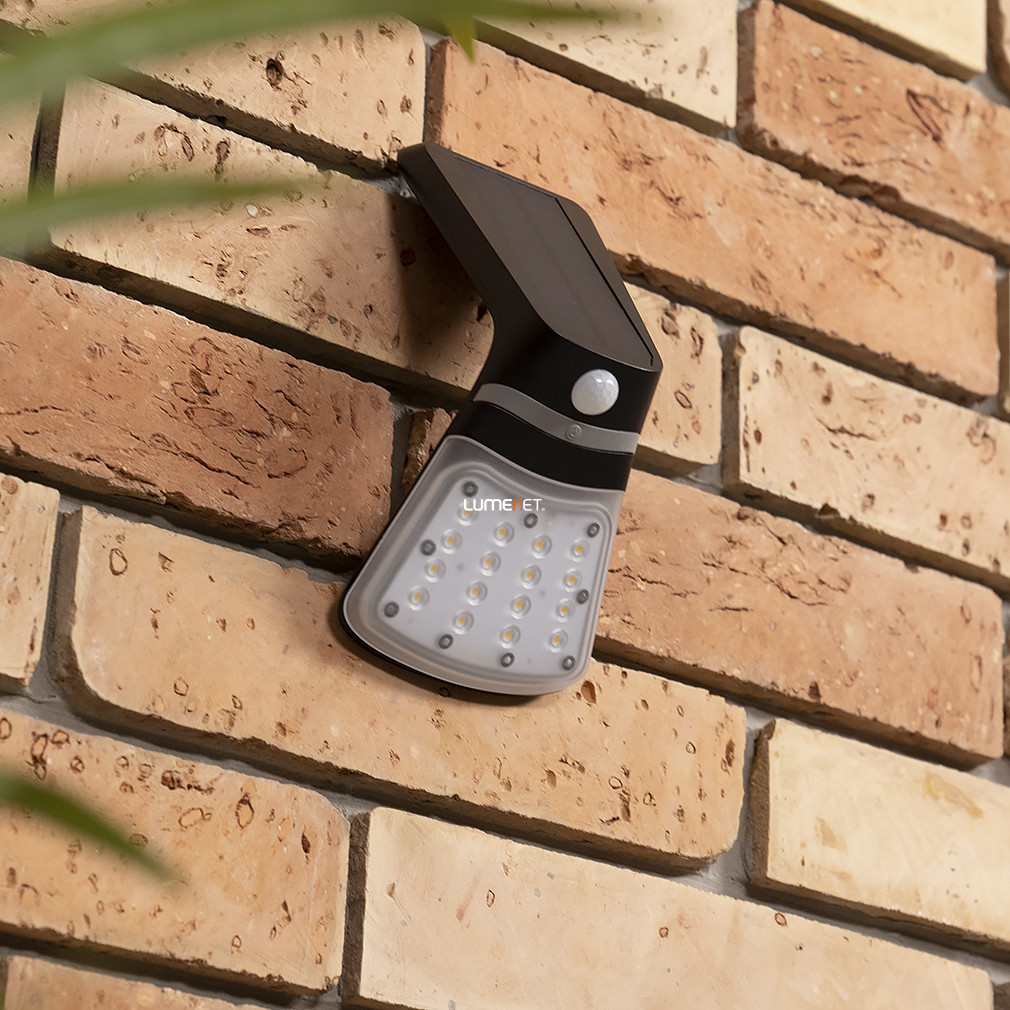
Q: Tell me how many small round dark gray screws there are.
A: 9